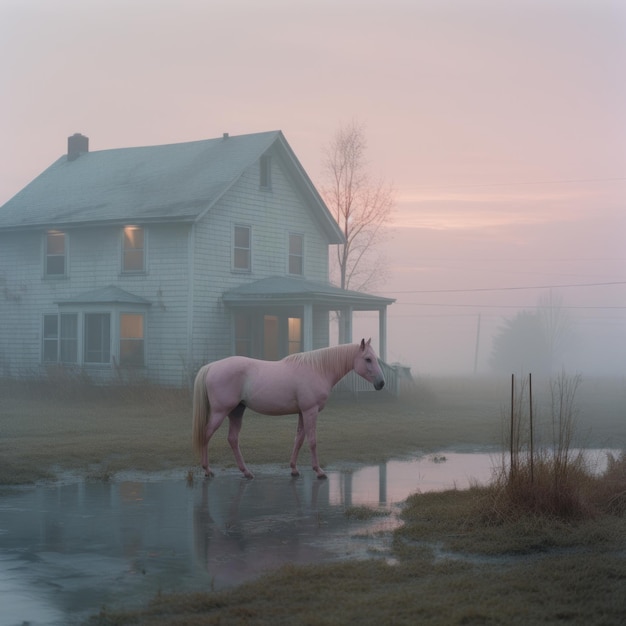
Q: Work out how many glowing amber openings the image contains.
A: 5